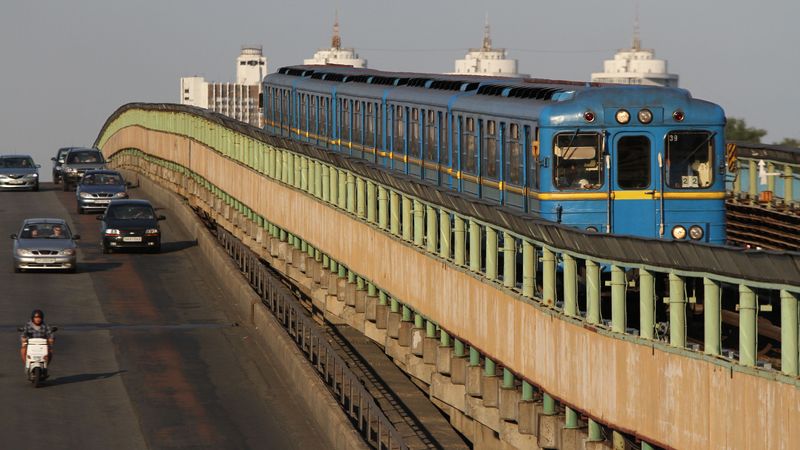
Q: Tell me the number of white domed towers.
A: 3